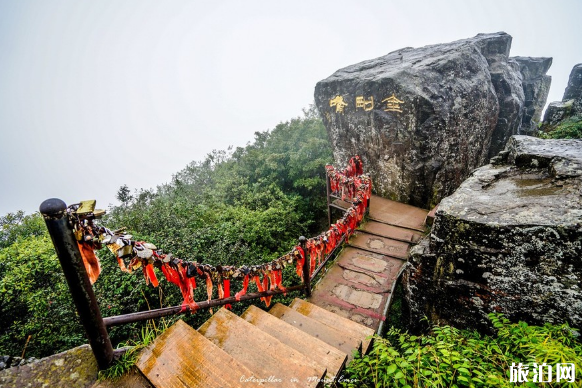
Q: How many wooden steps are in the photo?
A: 5